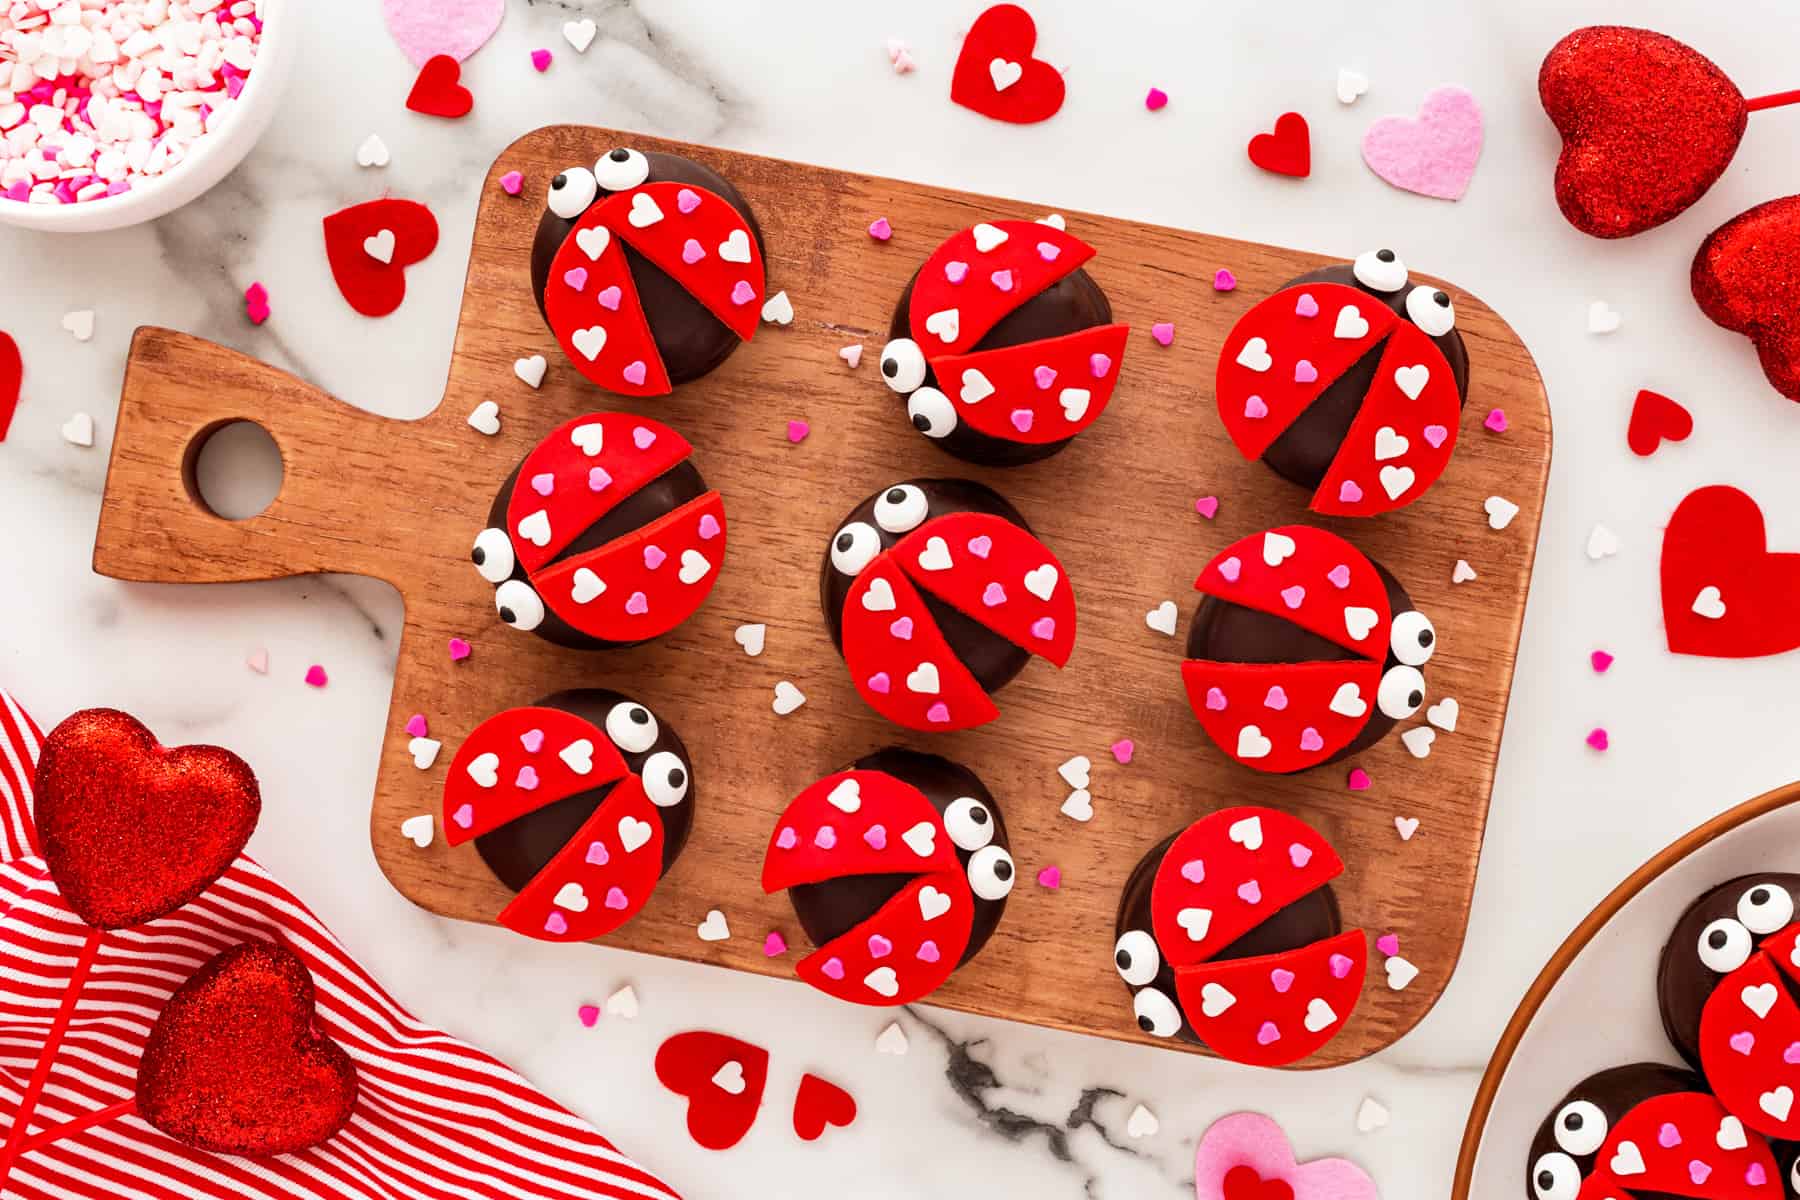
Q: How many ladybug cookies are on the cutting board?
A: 9